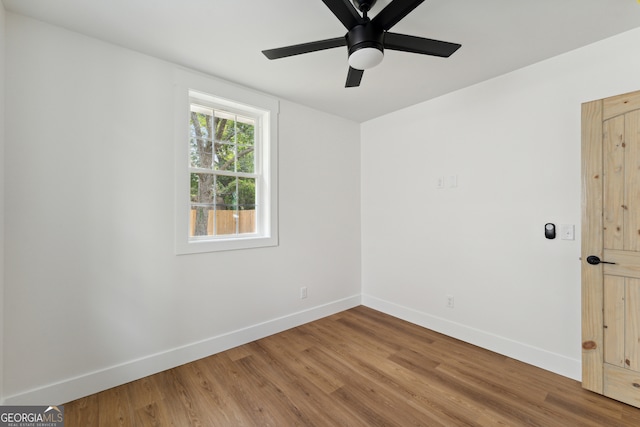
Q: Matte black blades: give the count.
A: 5